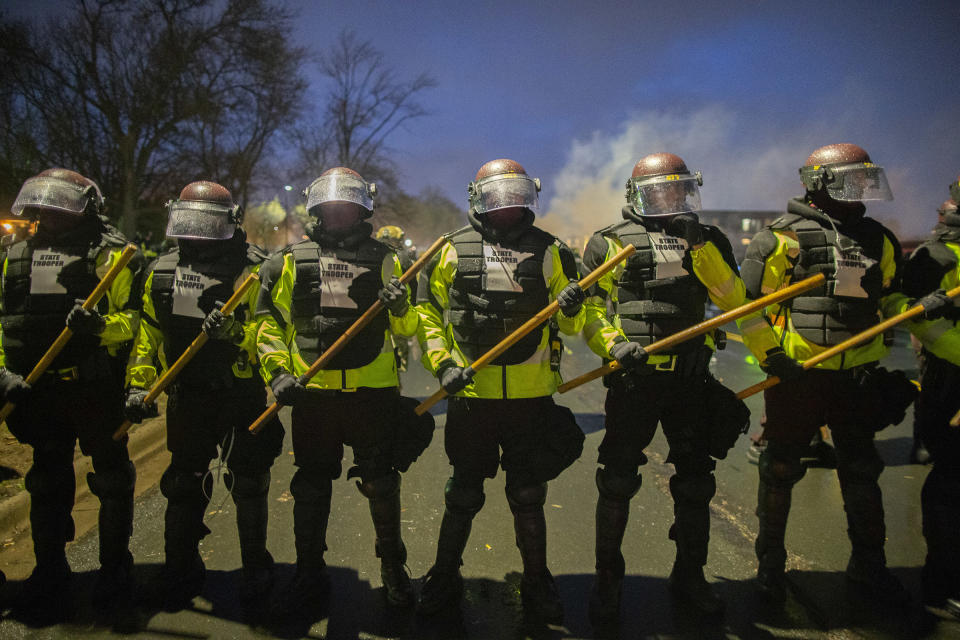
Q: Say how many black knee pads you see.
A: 12